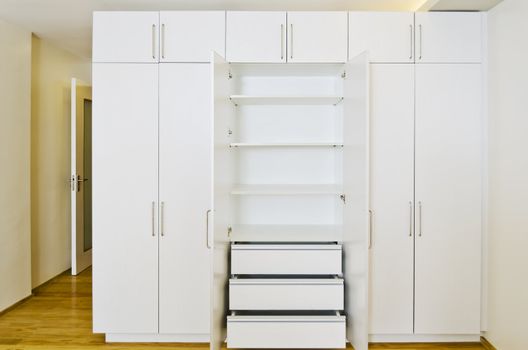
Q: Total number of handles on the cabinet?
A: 12